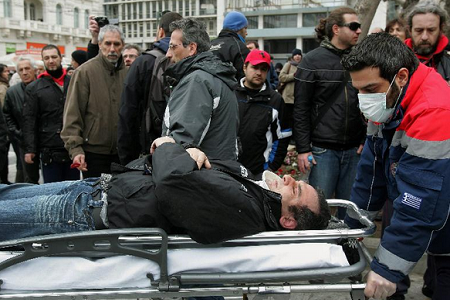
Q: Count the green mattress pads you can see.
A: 0